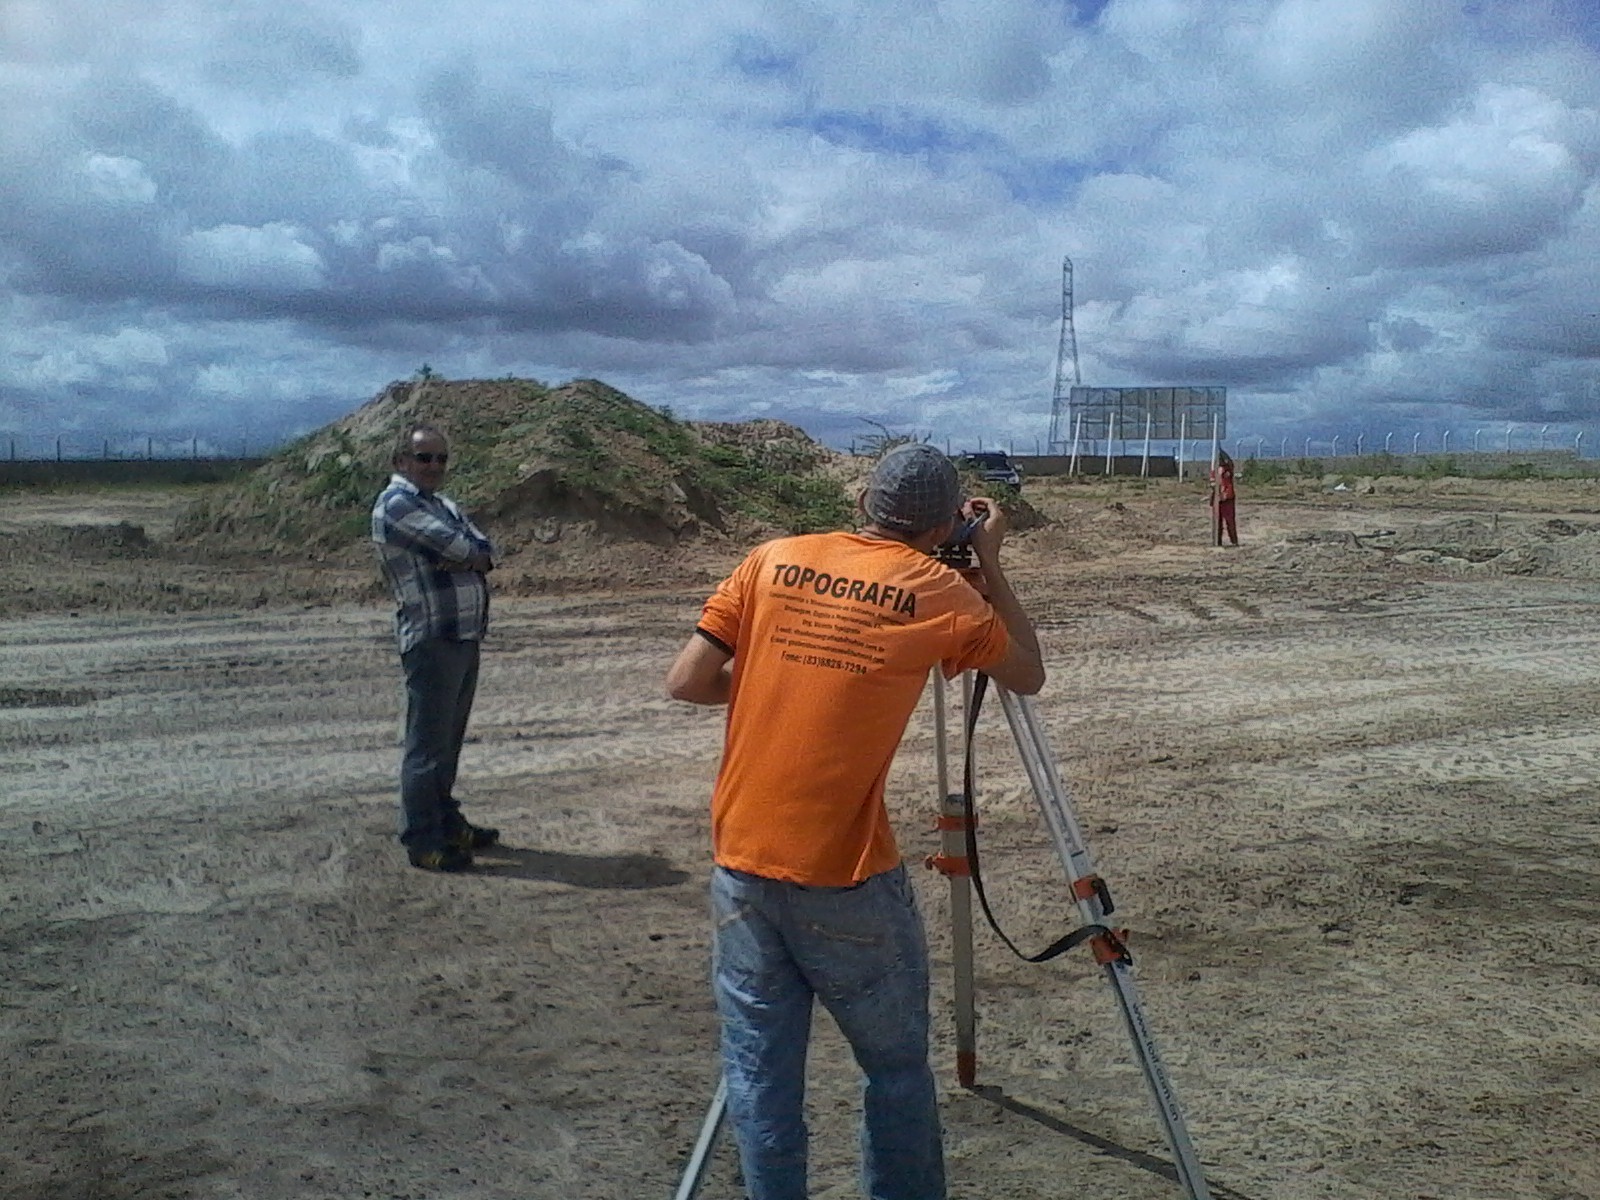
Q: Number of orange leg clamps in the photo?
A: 4